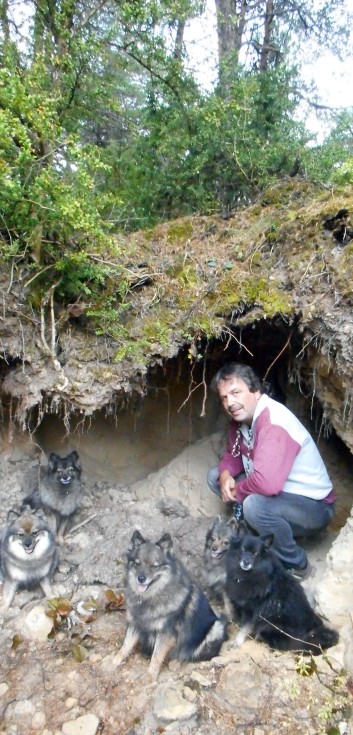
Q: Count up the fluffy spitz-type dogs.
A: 5